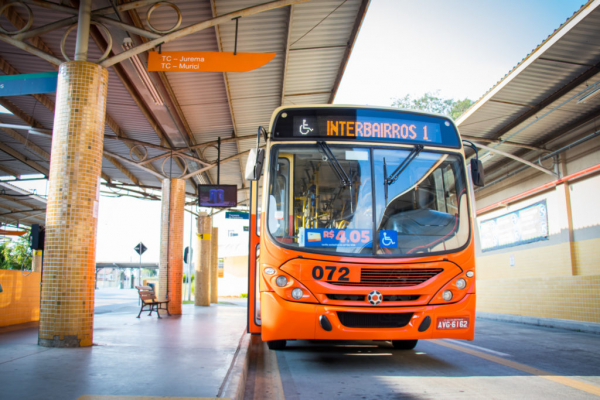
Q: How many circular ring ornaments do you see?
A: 6